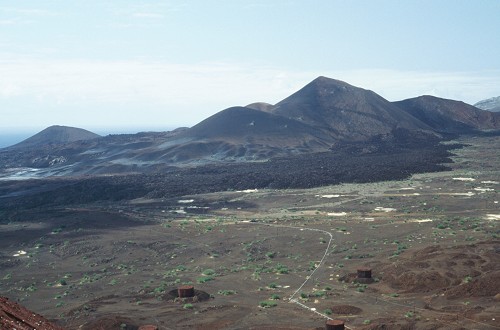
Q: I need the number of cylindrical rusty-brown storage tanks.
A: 4